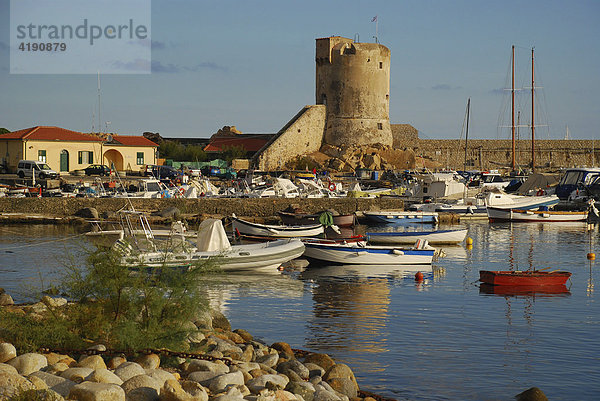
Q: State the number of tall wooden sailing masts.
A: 2